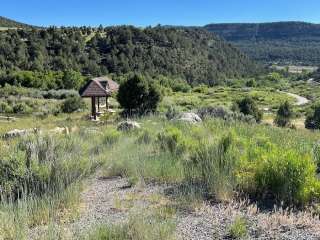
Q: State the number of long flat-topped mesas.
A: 1